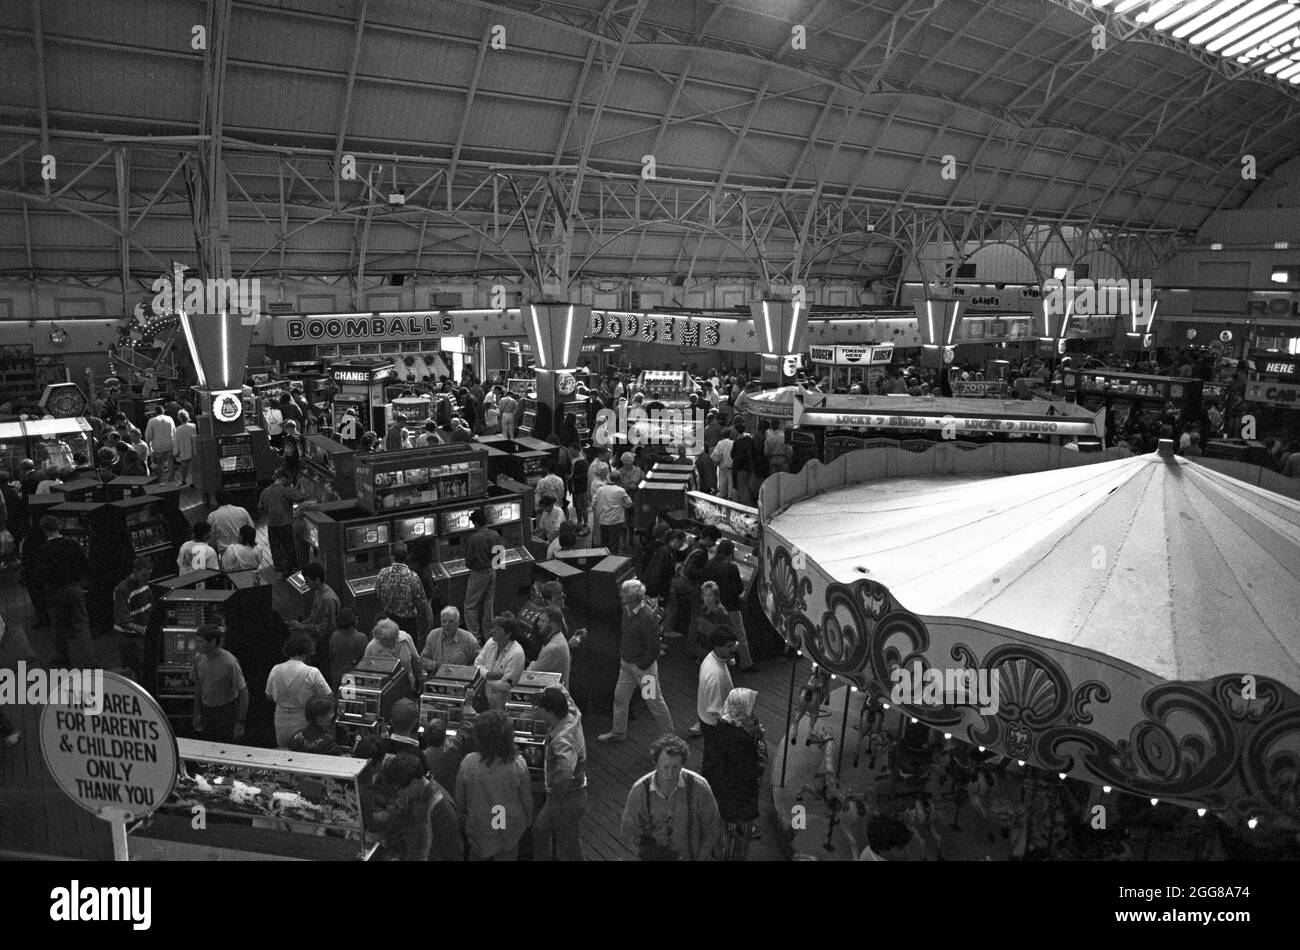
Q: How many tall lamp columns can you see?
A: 6